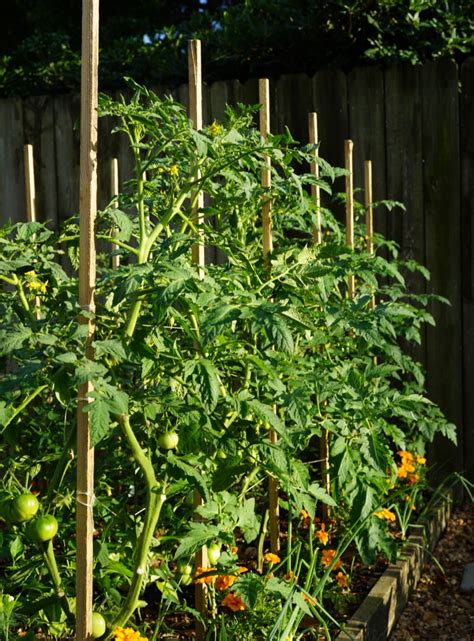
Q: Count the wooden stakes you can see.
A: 8